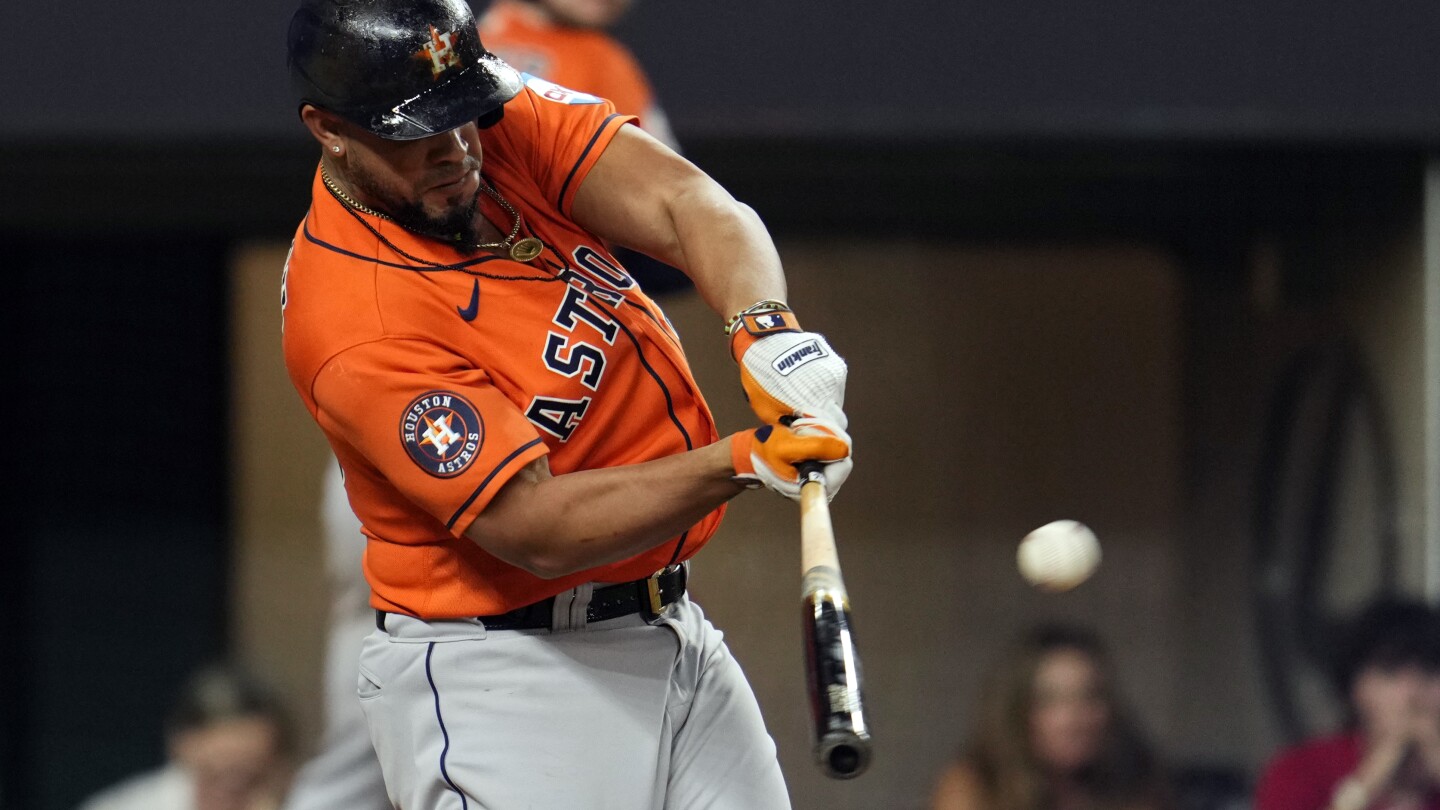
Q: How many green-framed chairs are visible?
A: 0